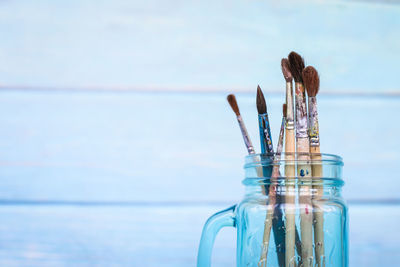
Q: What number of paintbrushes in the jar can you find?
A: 6